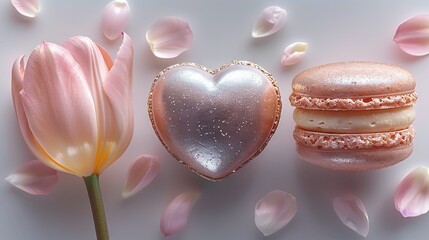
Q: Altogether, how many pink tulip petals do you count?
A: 12